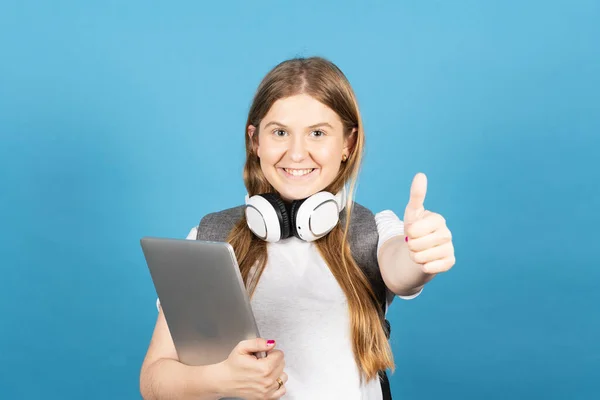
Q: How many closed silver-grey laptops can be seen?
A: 1